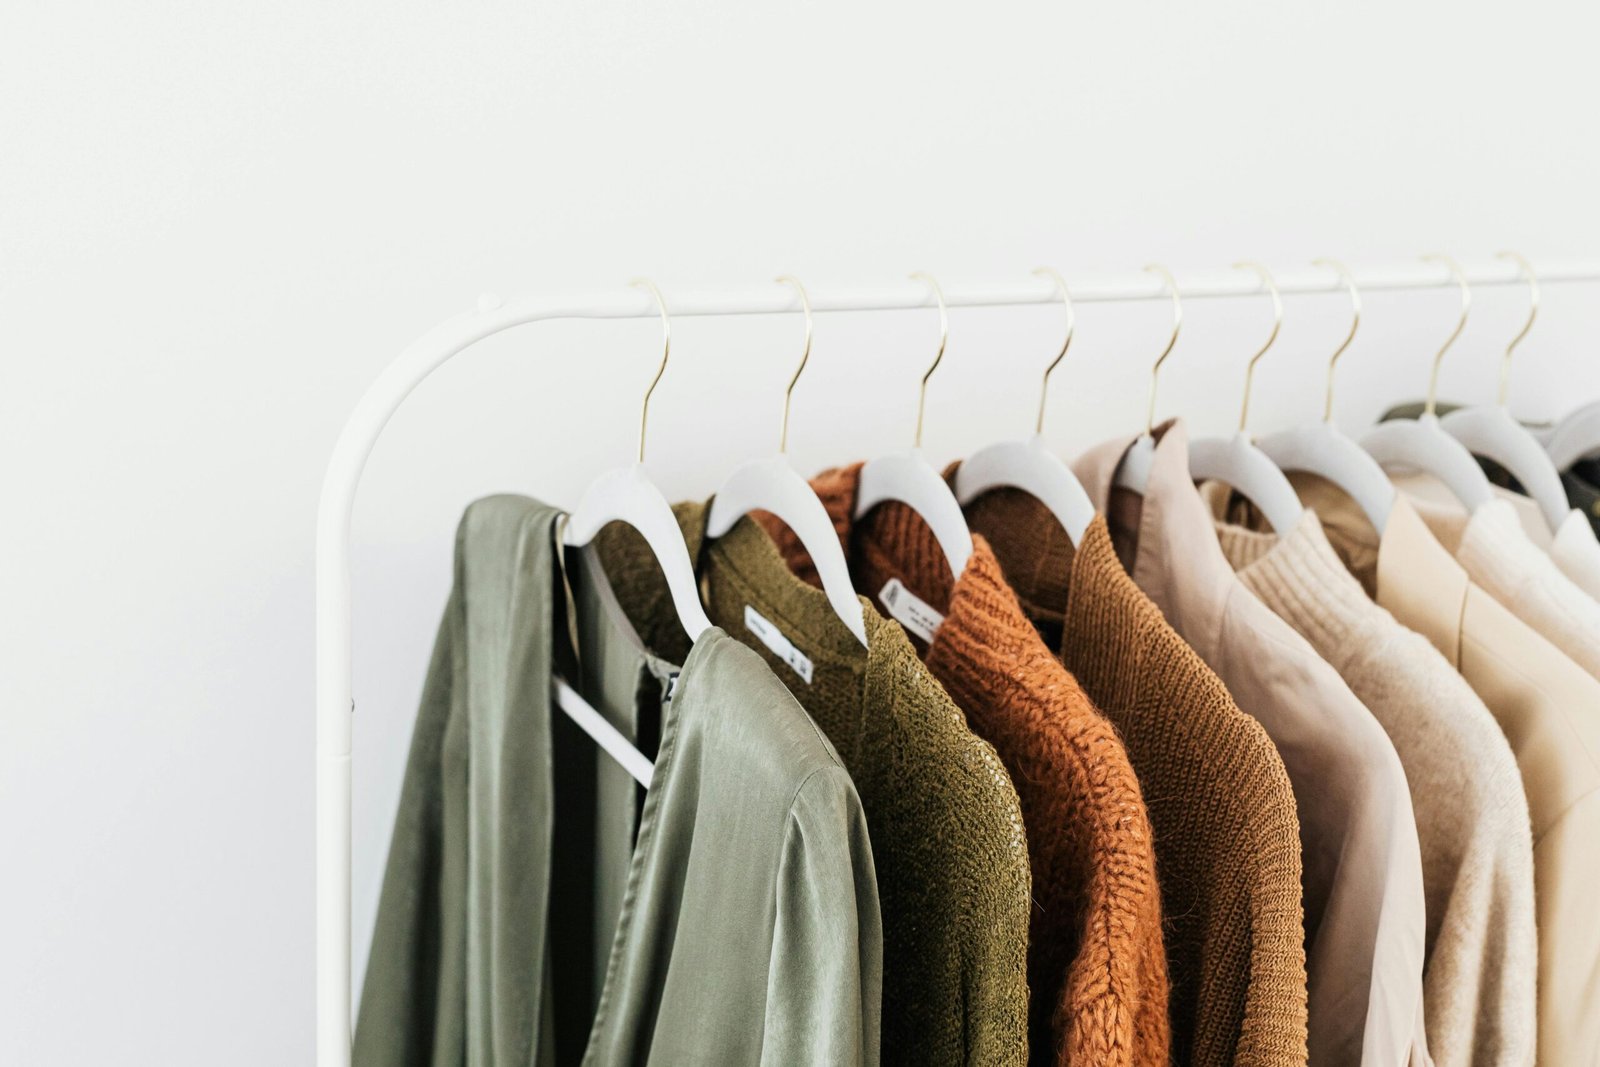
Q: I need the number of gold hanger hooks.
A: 9